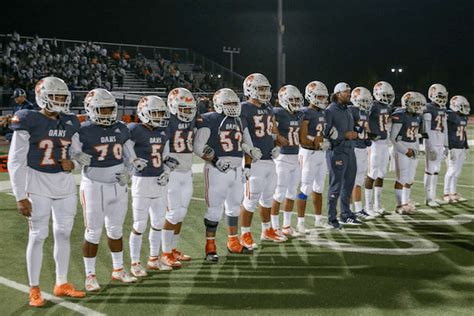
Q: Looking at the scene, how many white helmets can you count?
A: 13